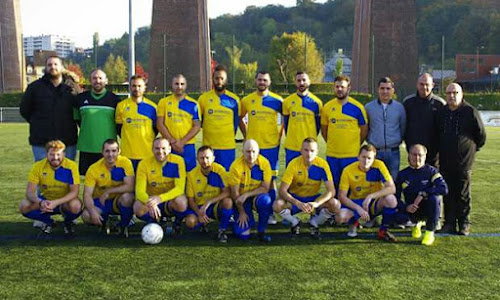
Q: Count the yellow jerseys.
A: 13